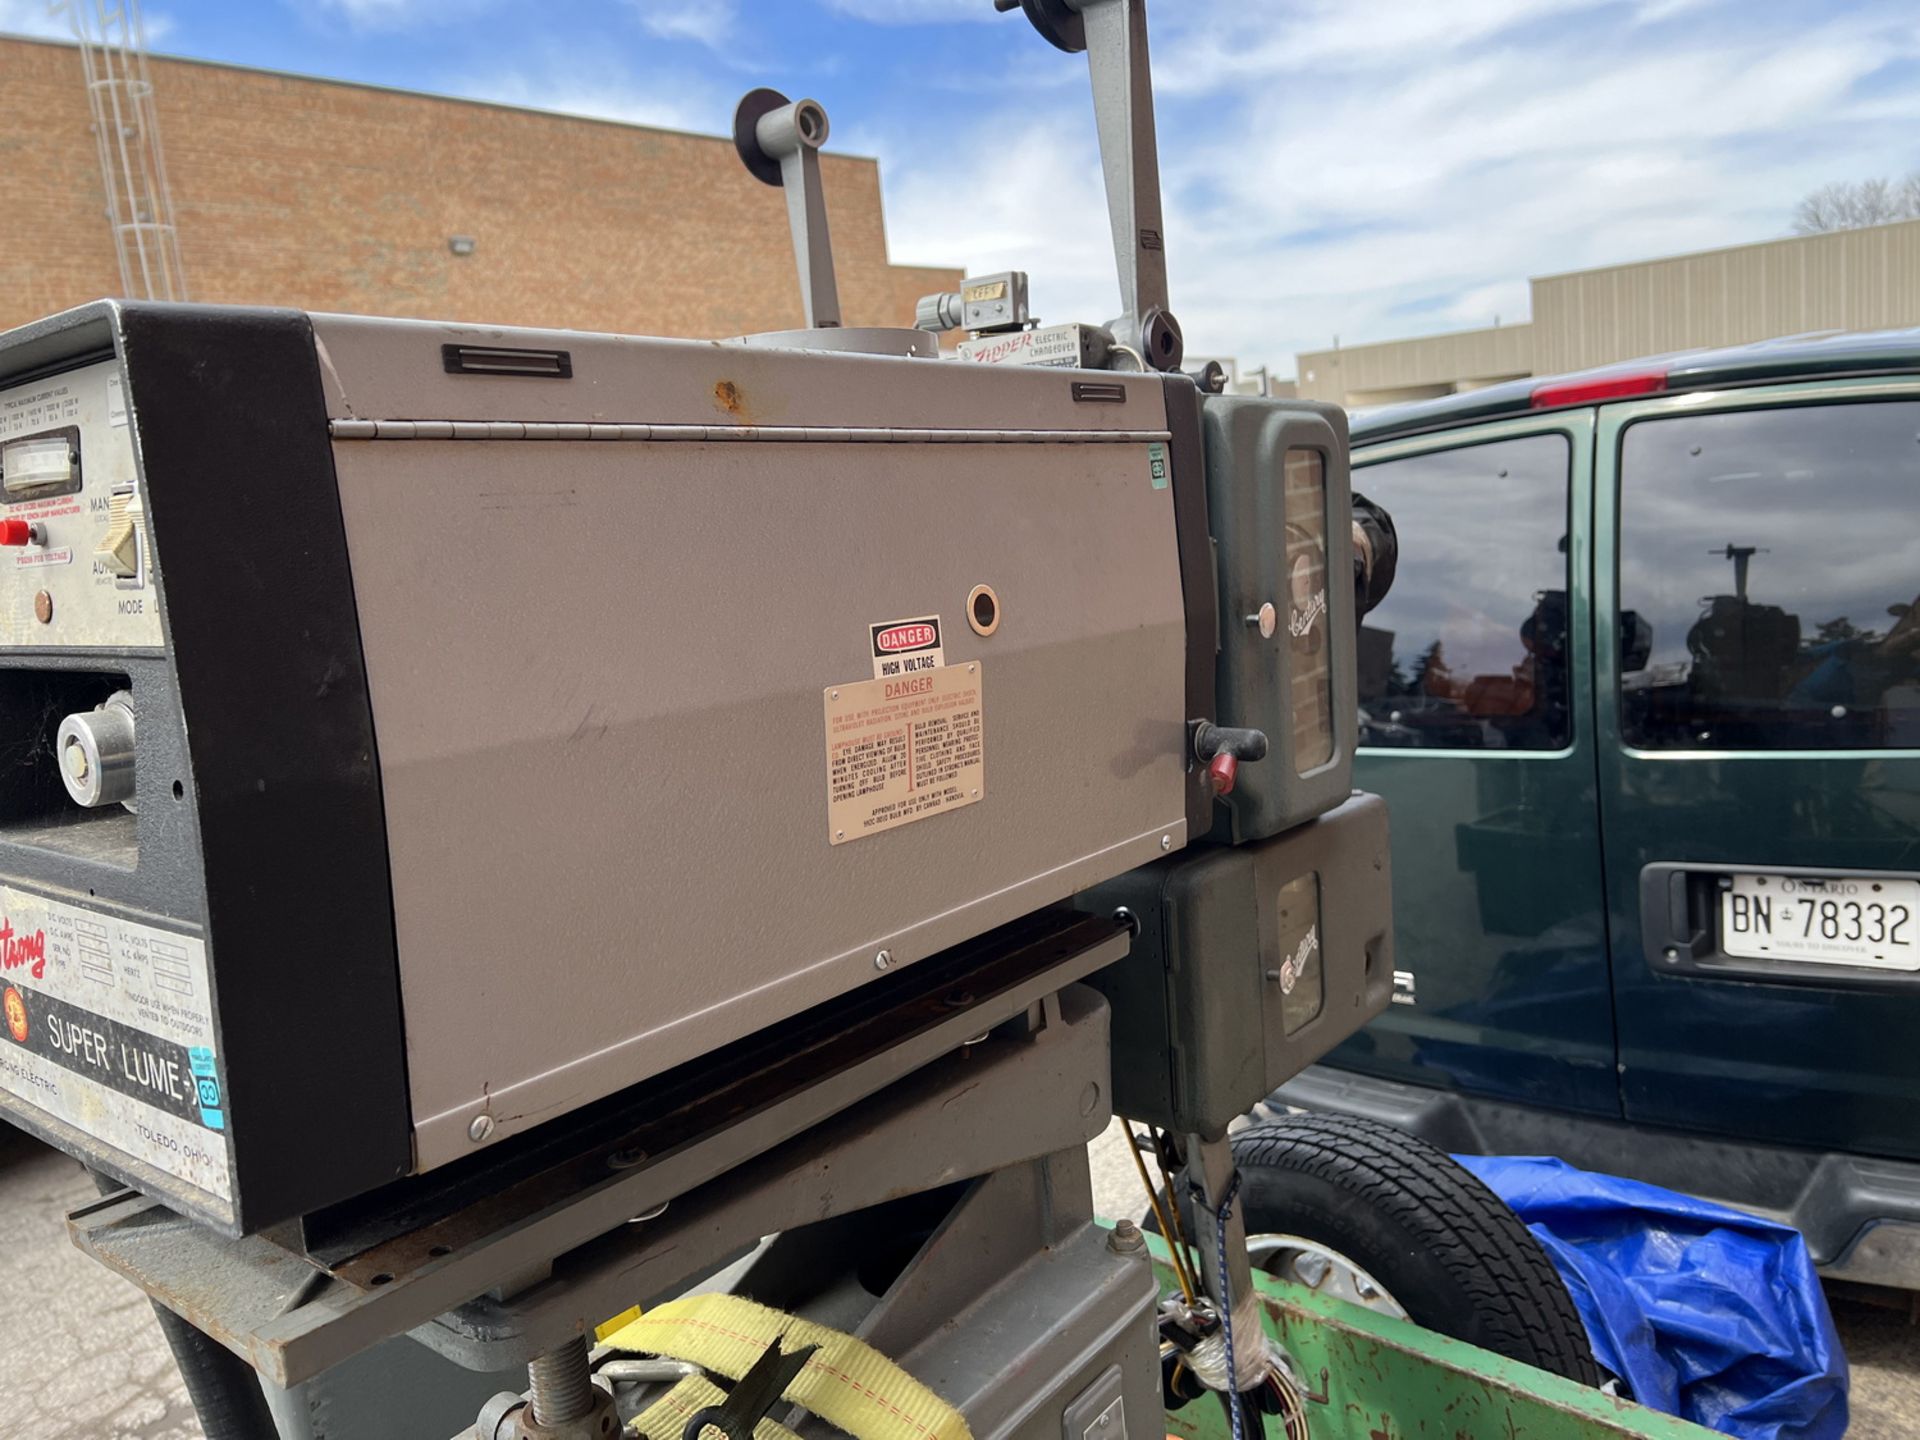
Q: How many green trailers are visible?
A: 1